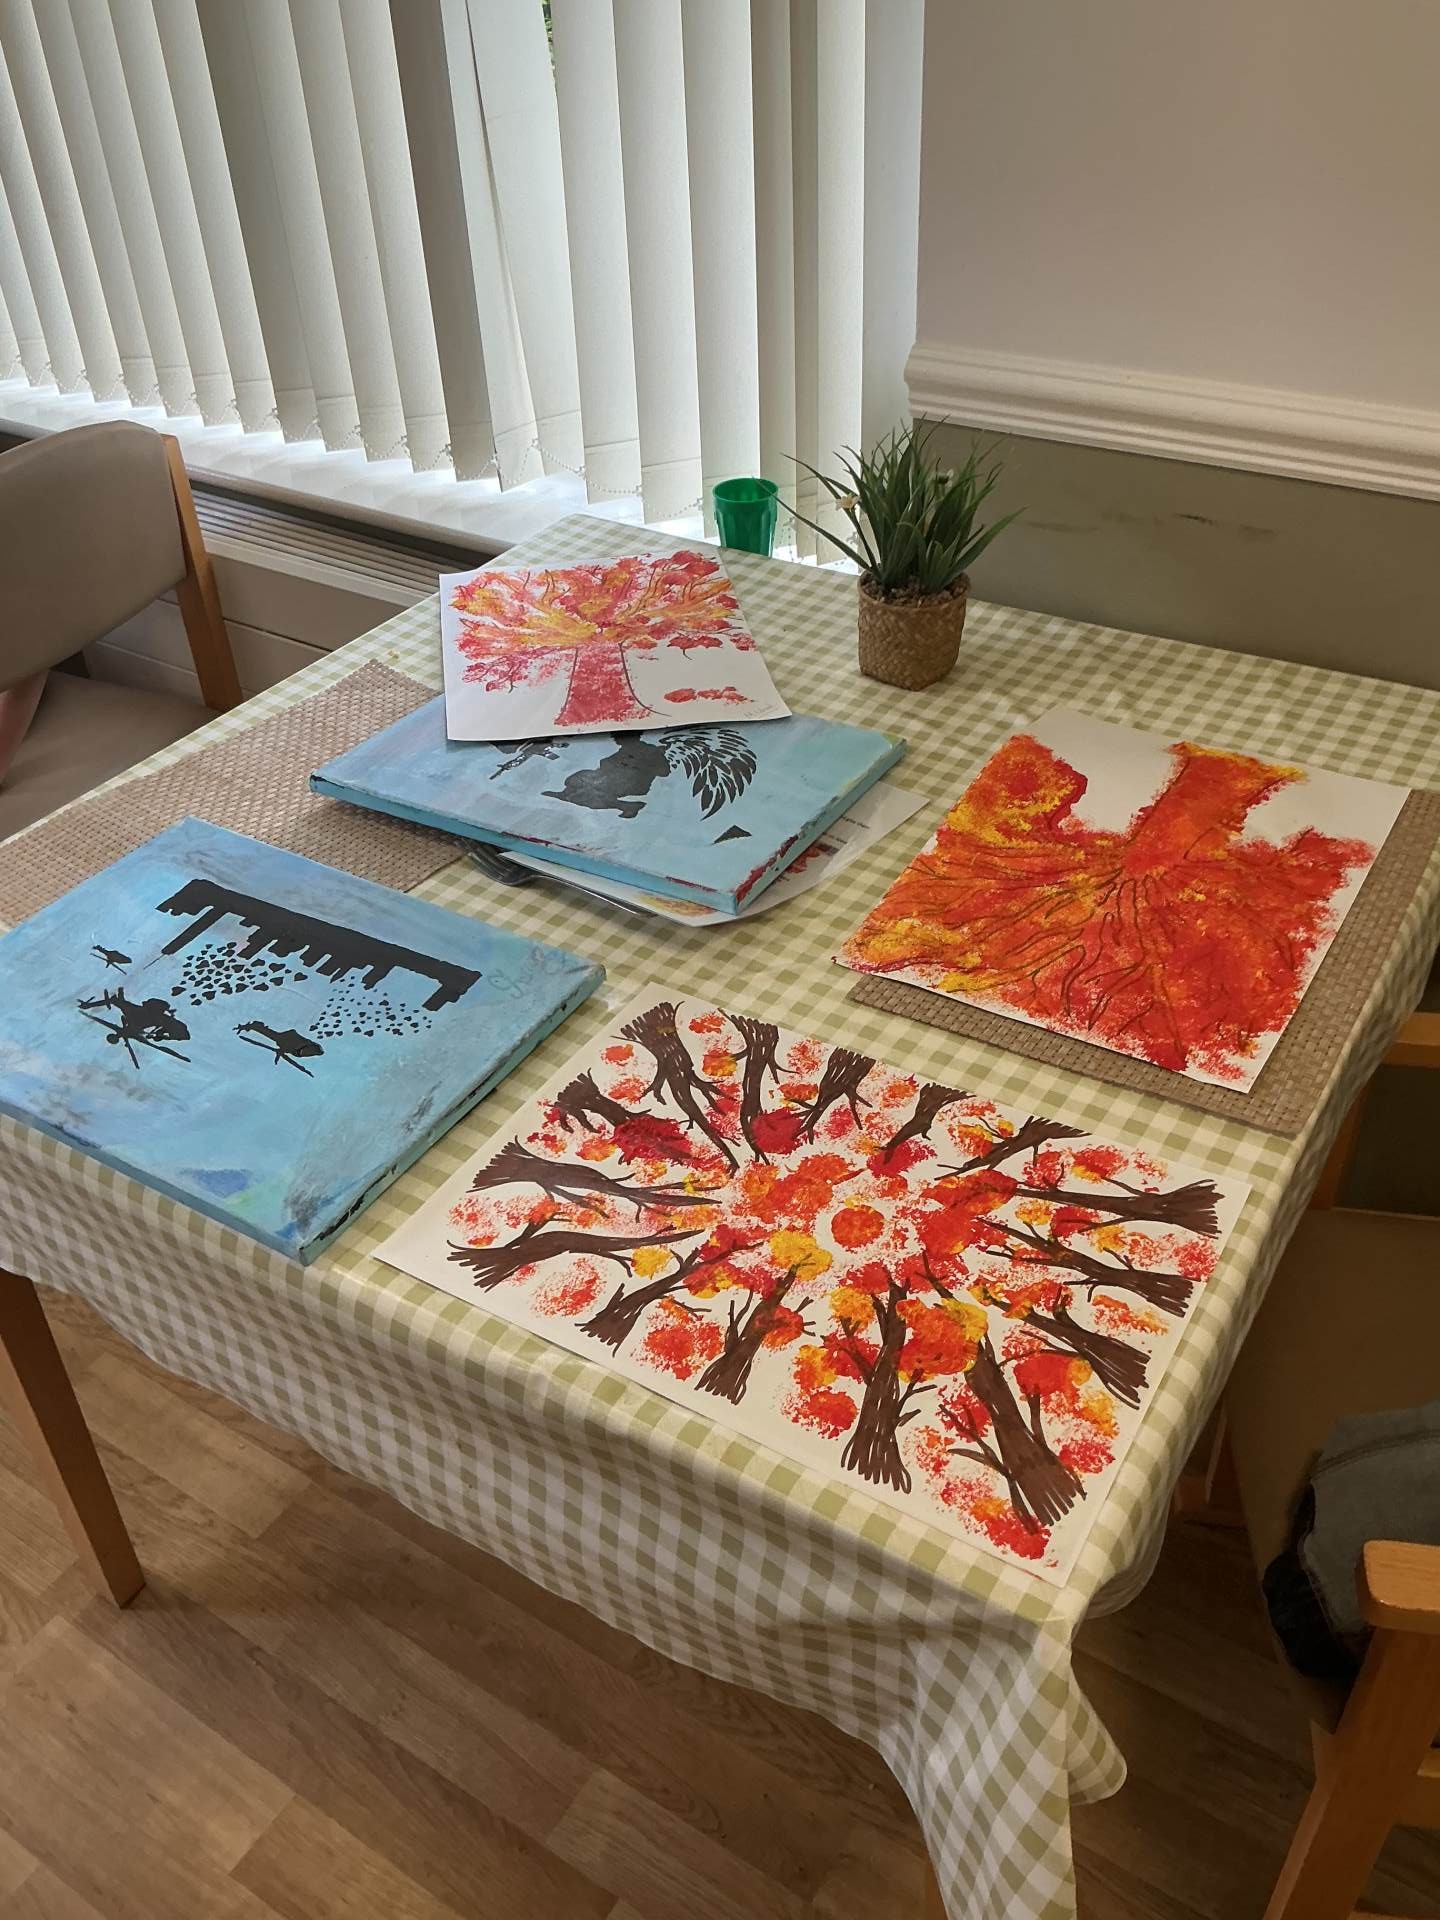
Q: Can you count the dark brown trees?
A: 15